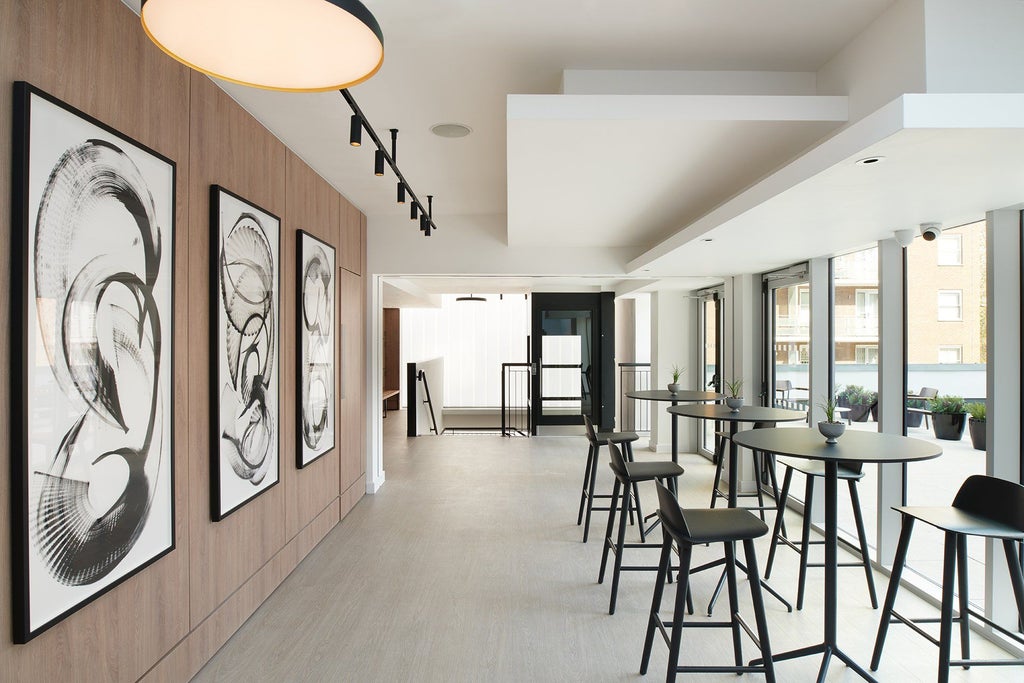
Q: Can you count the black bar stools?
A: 6